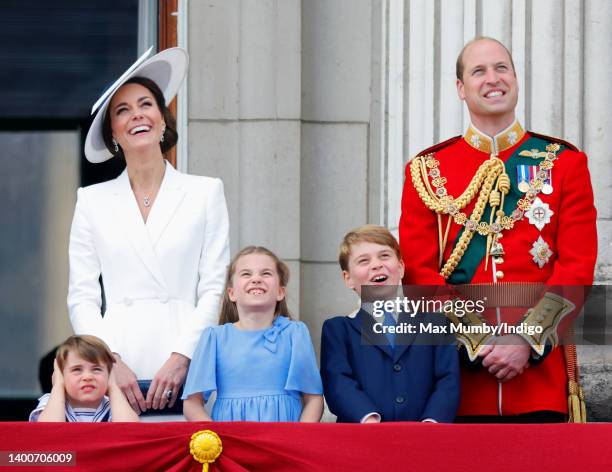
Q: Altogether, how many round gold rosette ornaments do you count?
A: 1